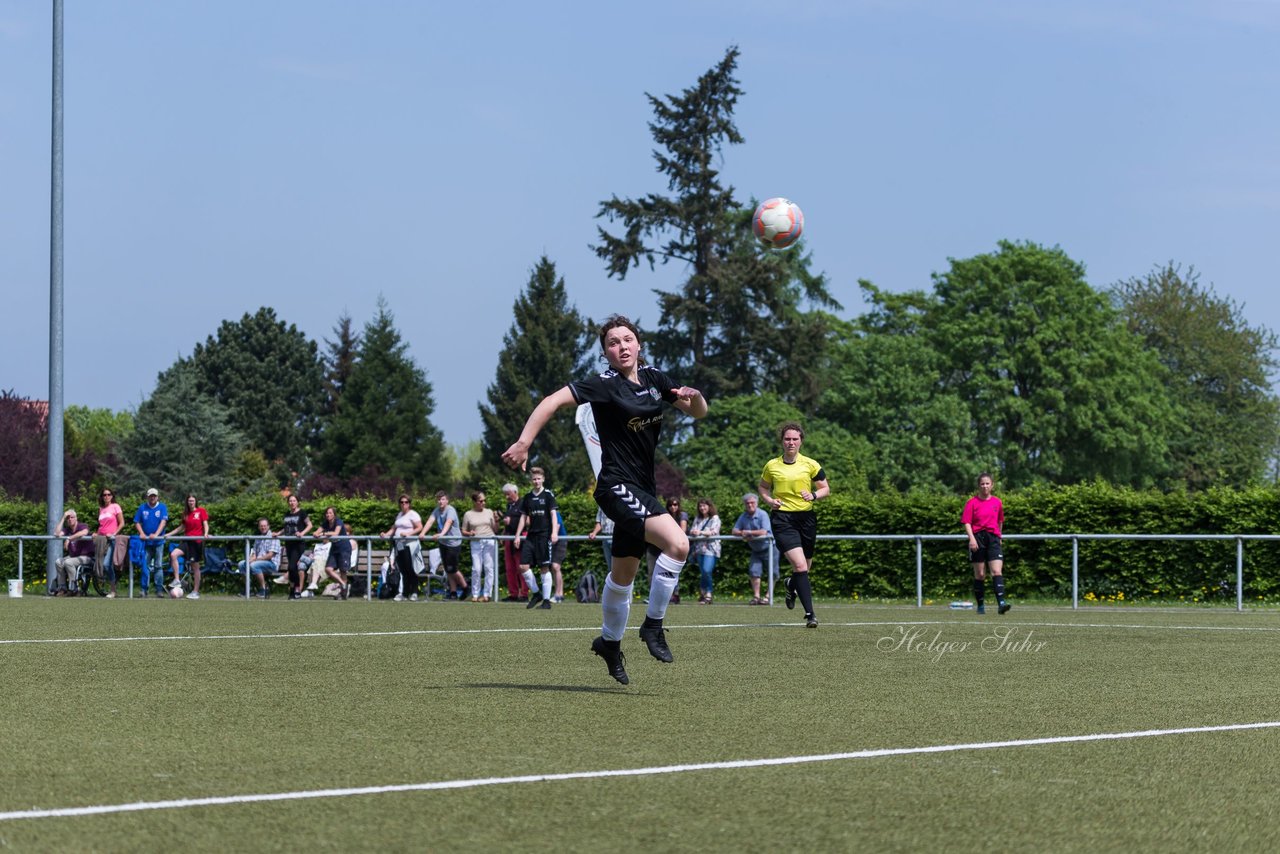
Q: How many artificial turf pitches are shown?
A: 1